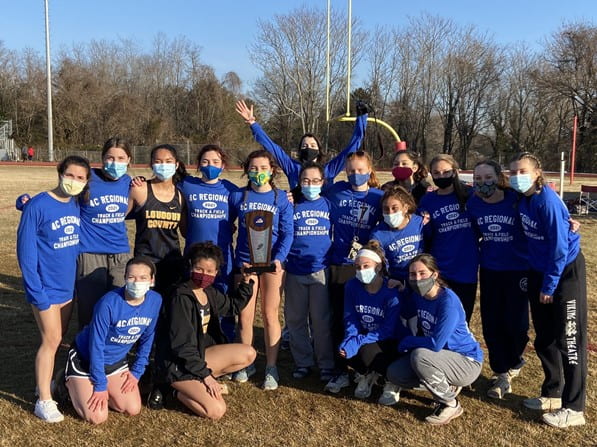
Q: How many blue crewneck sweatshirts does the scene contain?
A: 14